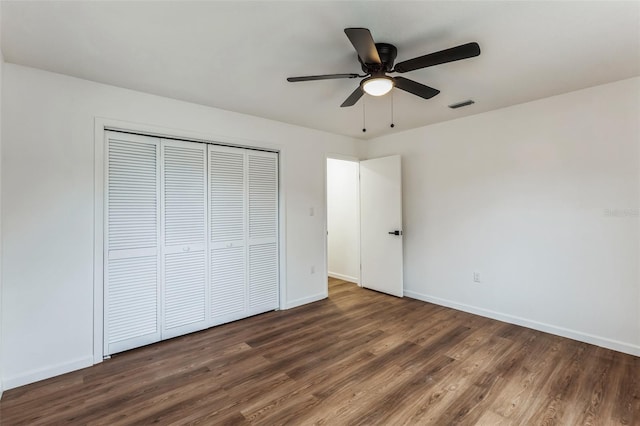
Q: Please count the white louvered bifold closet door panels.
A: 4